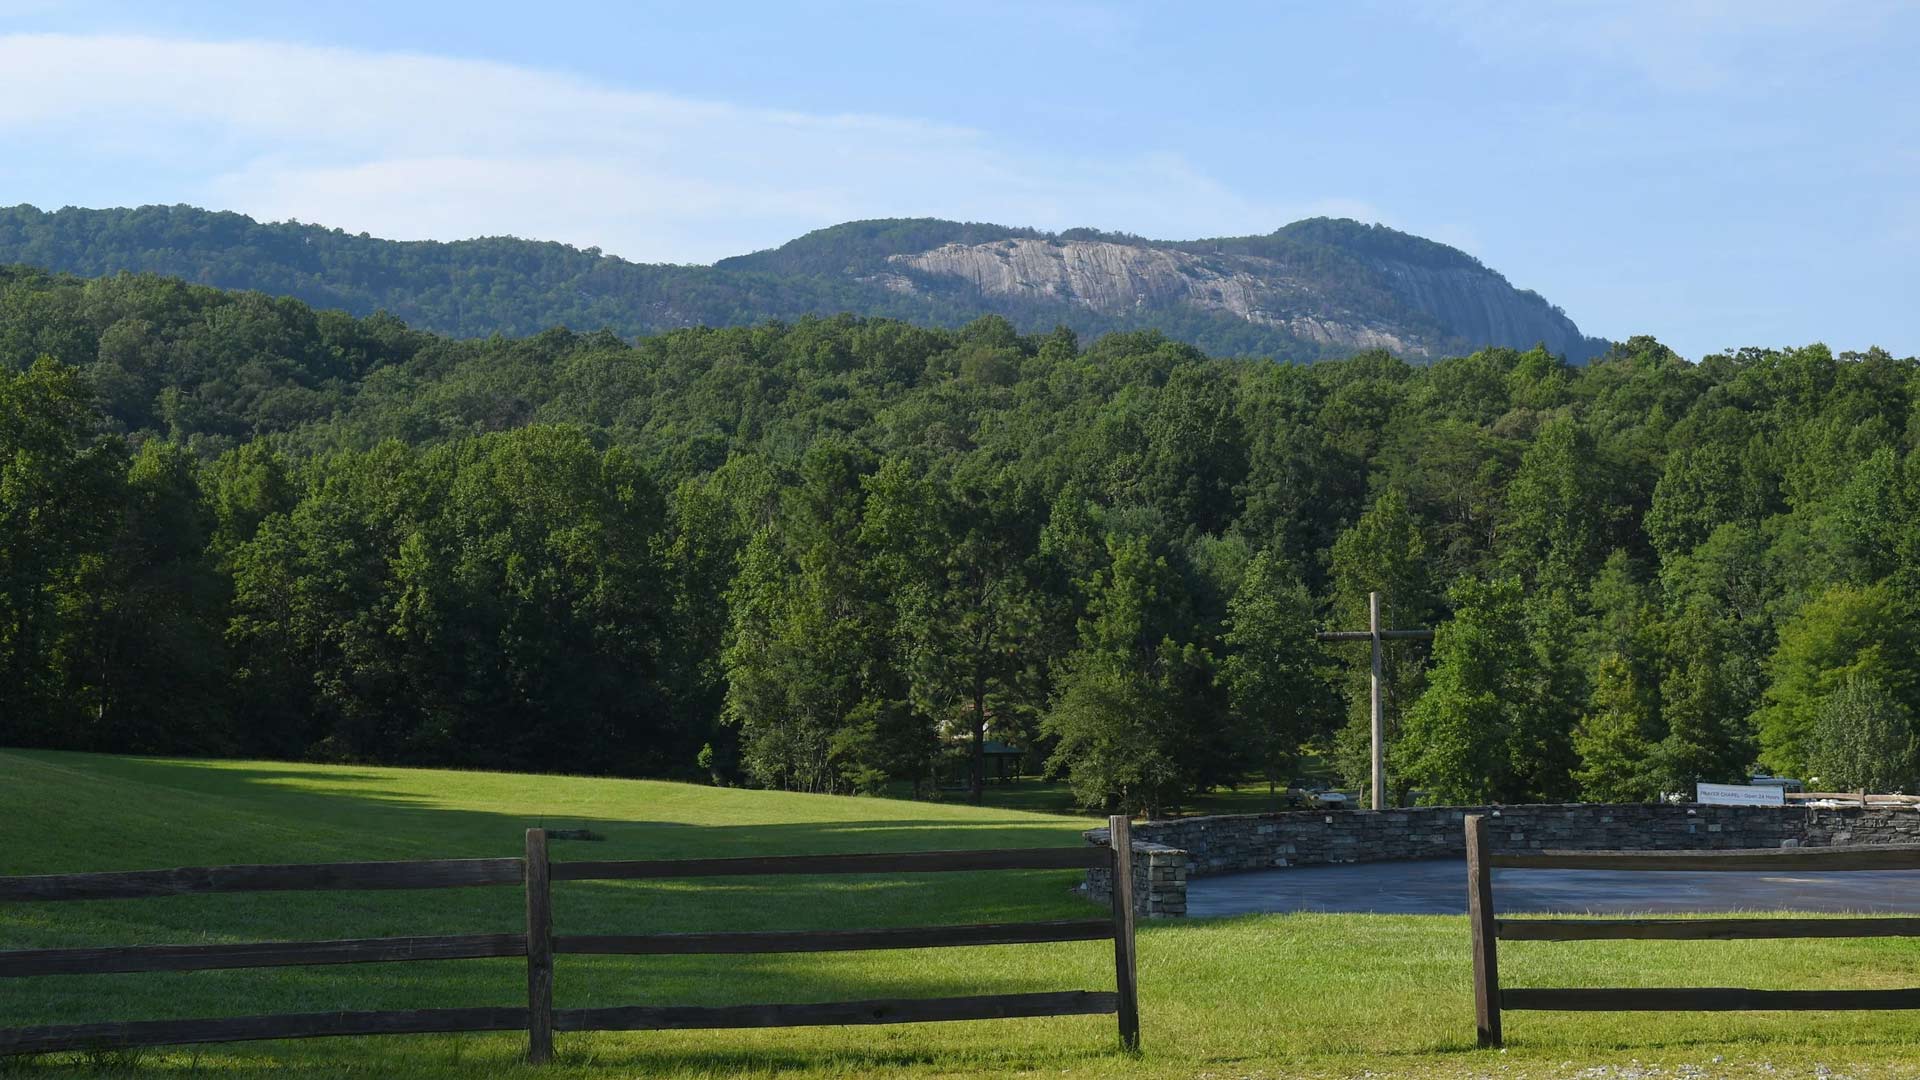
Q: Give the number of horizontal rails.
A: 9